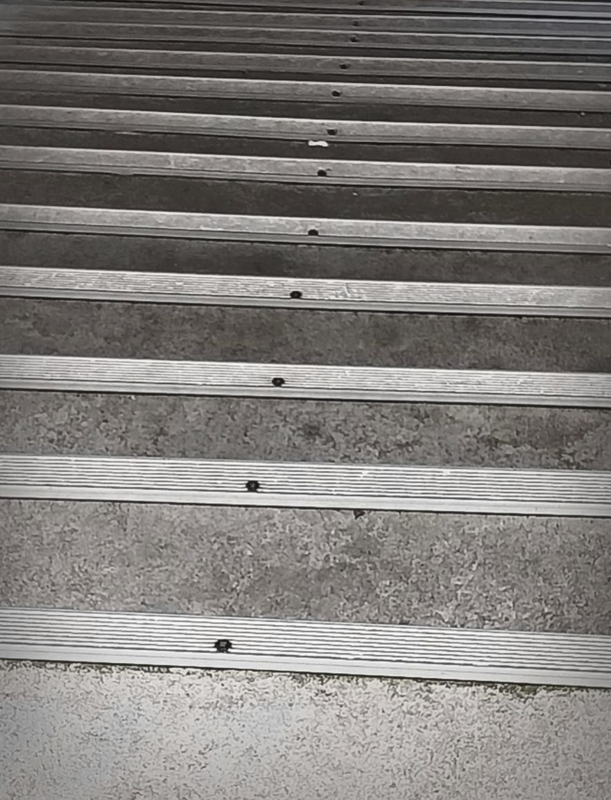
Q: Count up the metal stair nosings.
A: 12